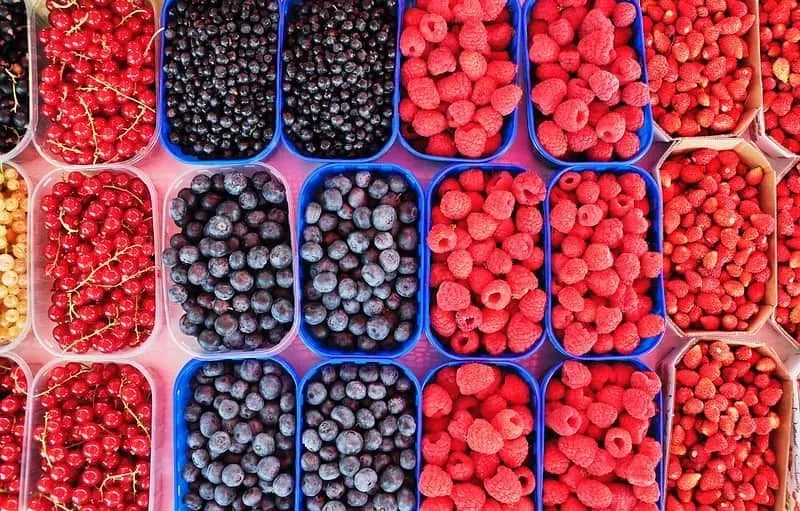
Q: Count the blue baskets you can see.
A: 11